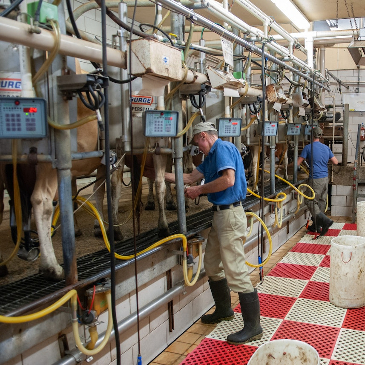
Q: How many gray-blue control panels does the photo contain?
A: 6